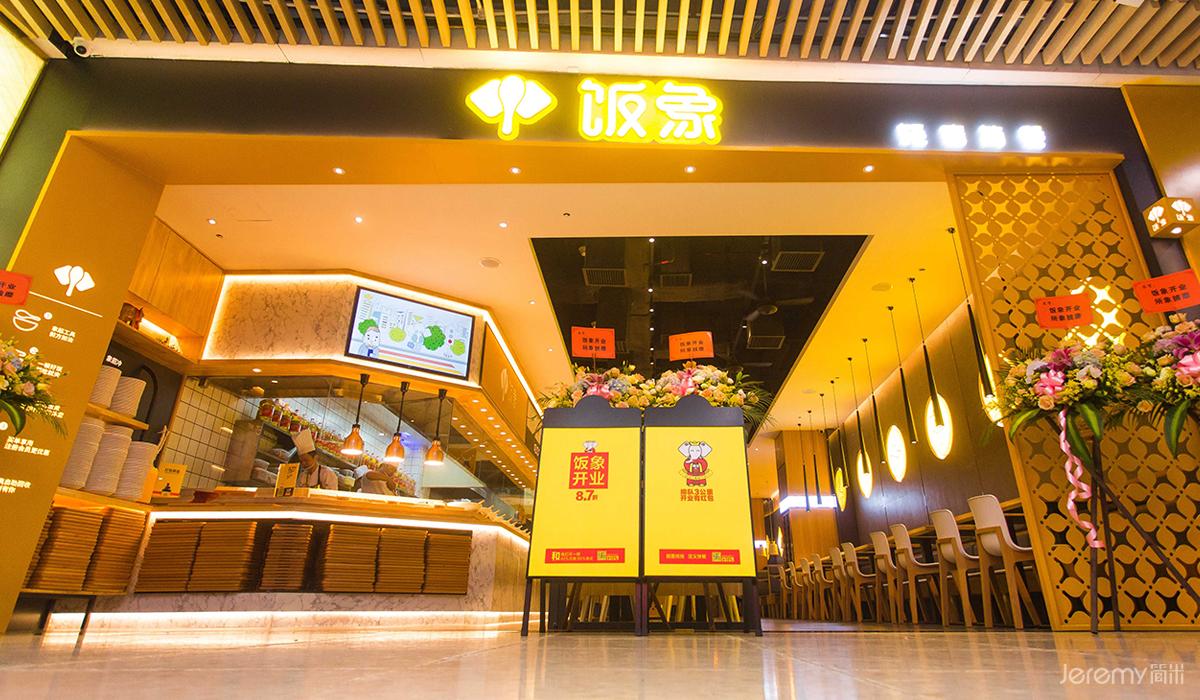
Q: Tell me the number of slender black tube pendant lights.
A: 9